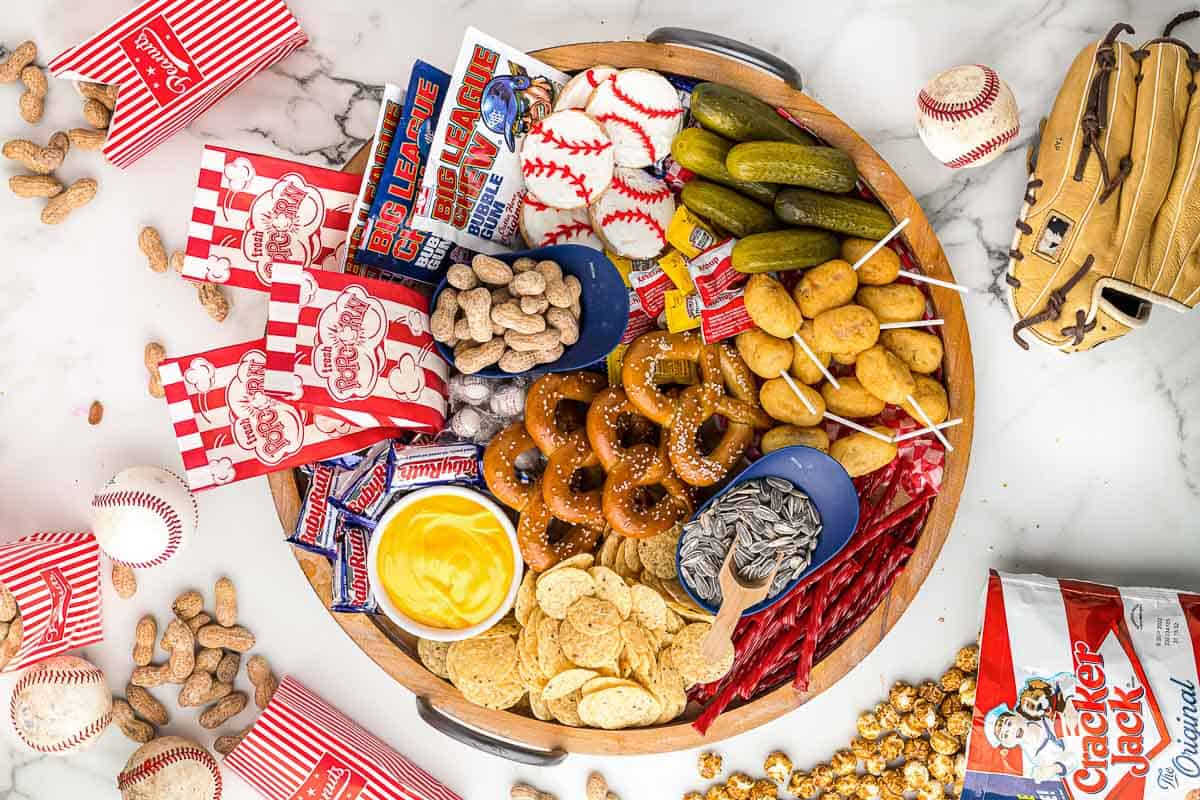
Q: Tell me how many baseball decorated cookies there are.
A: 5